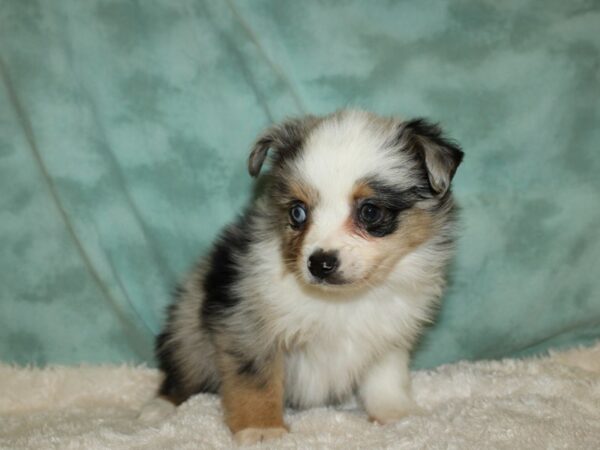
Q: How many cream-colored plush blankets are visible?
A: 1